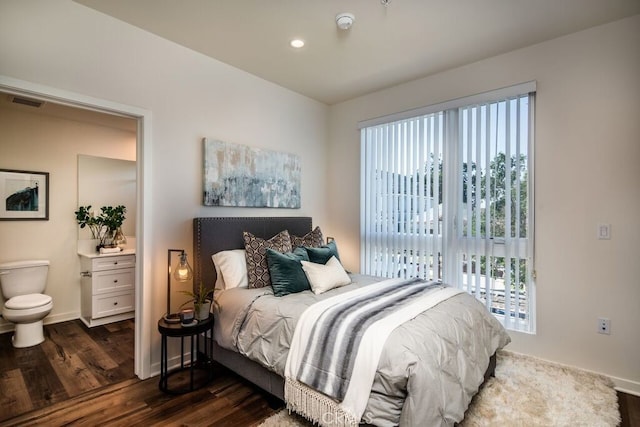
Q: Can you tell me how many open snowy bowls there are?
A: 0